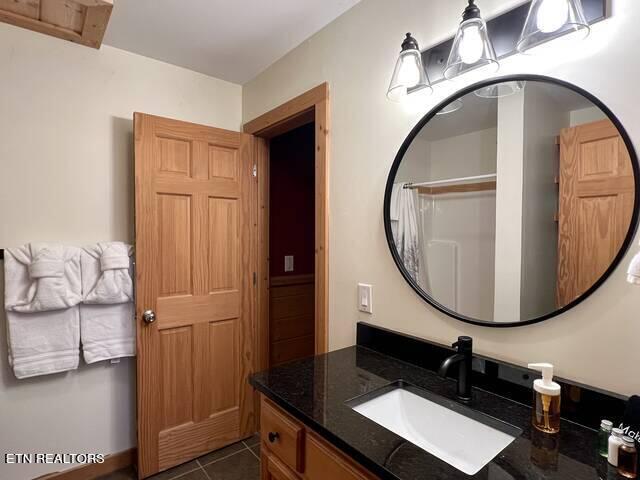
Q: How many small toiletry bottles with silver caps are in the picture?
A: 3